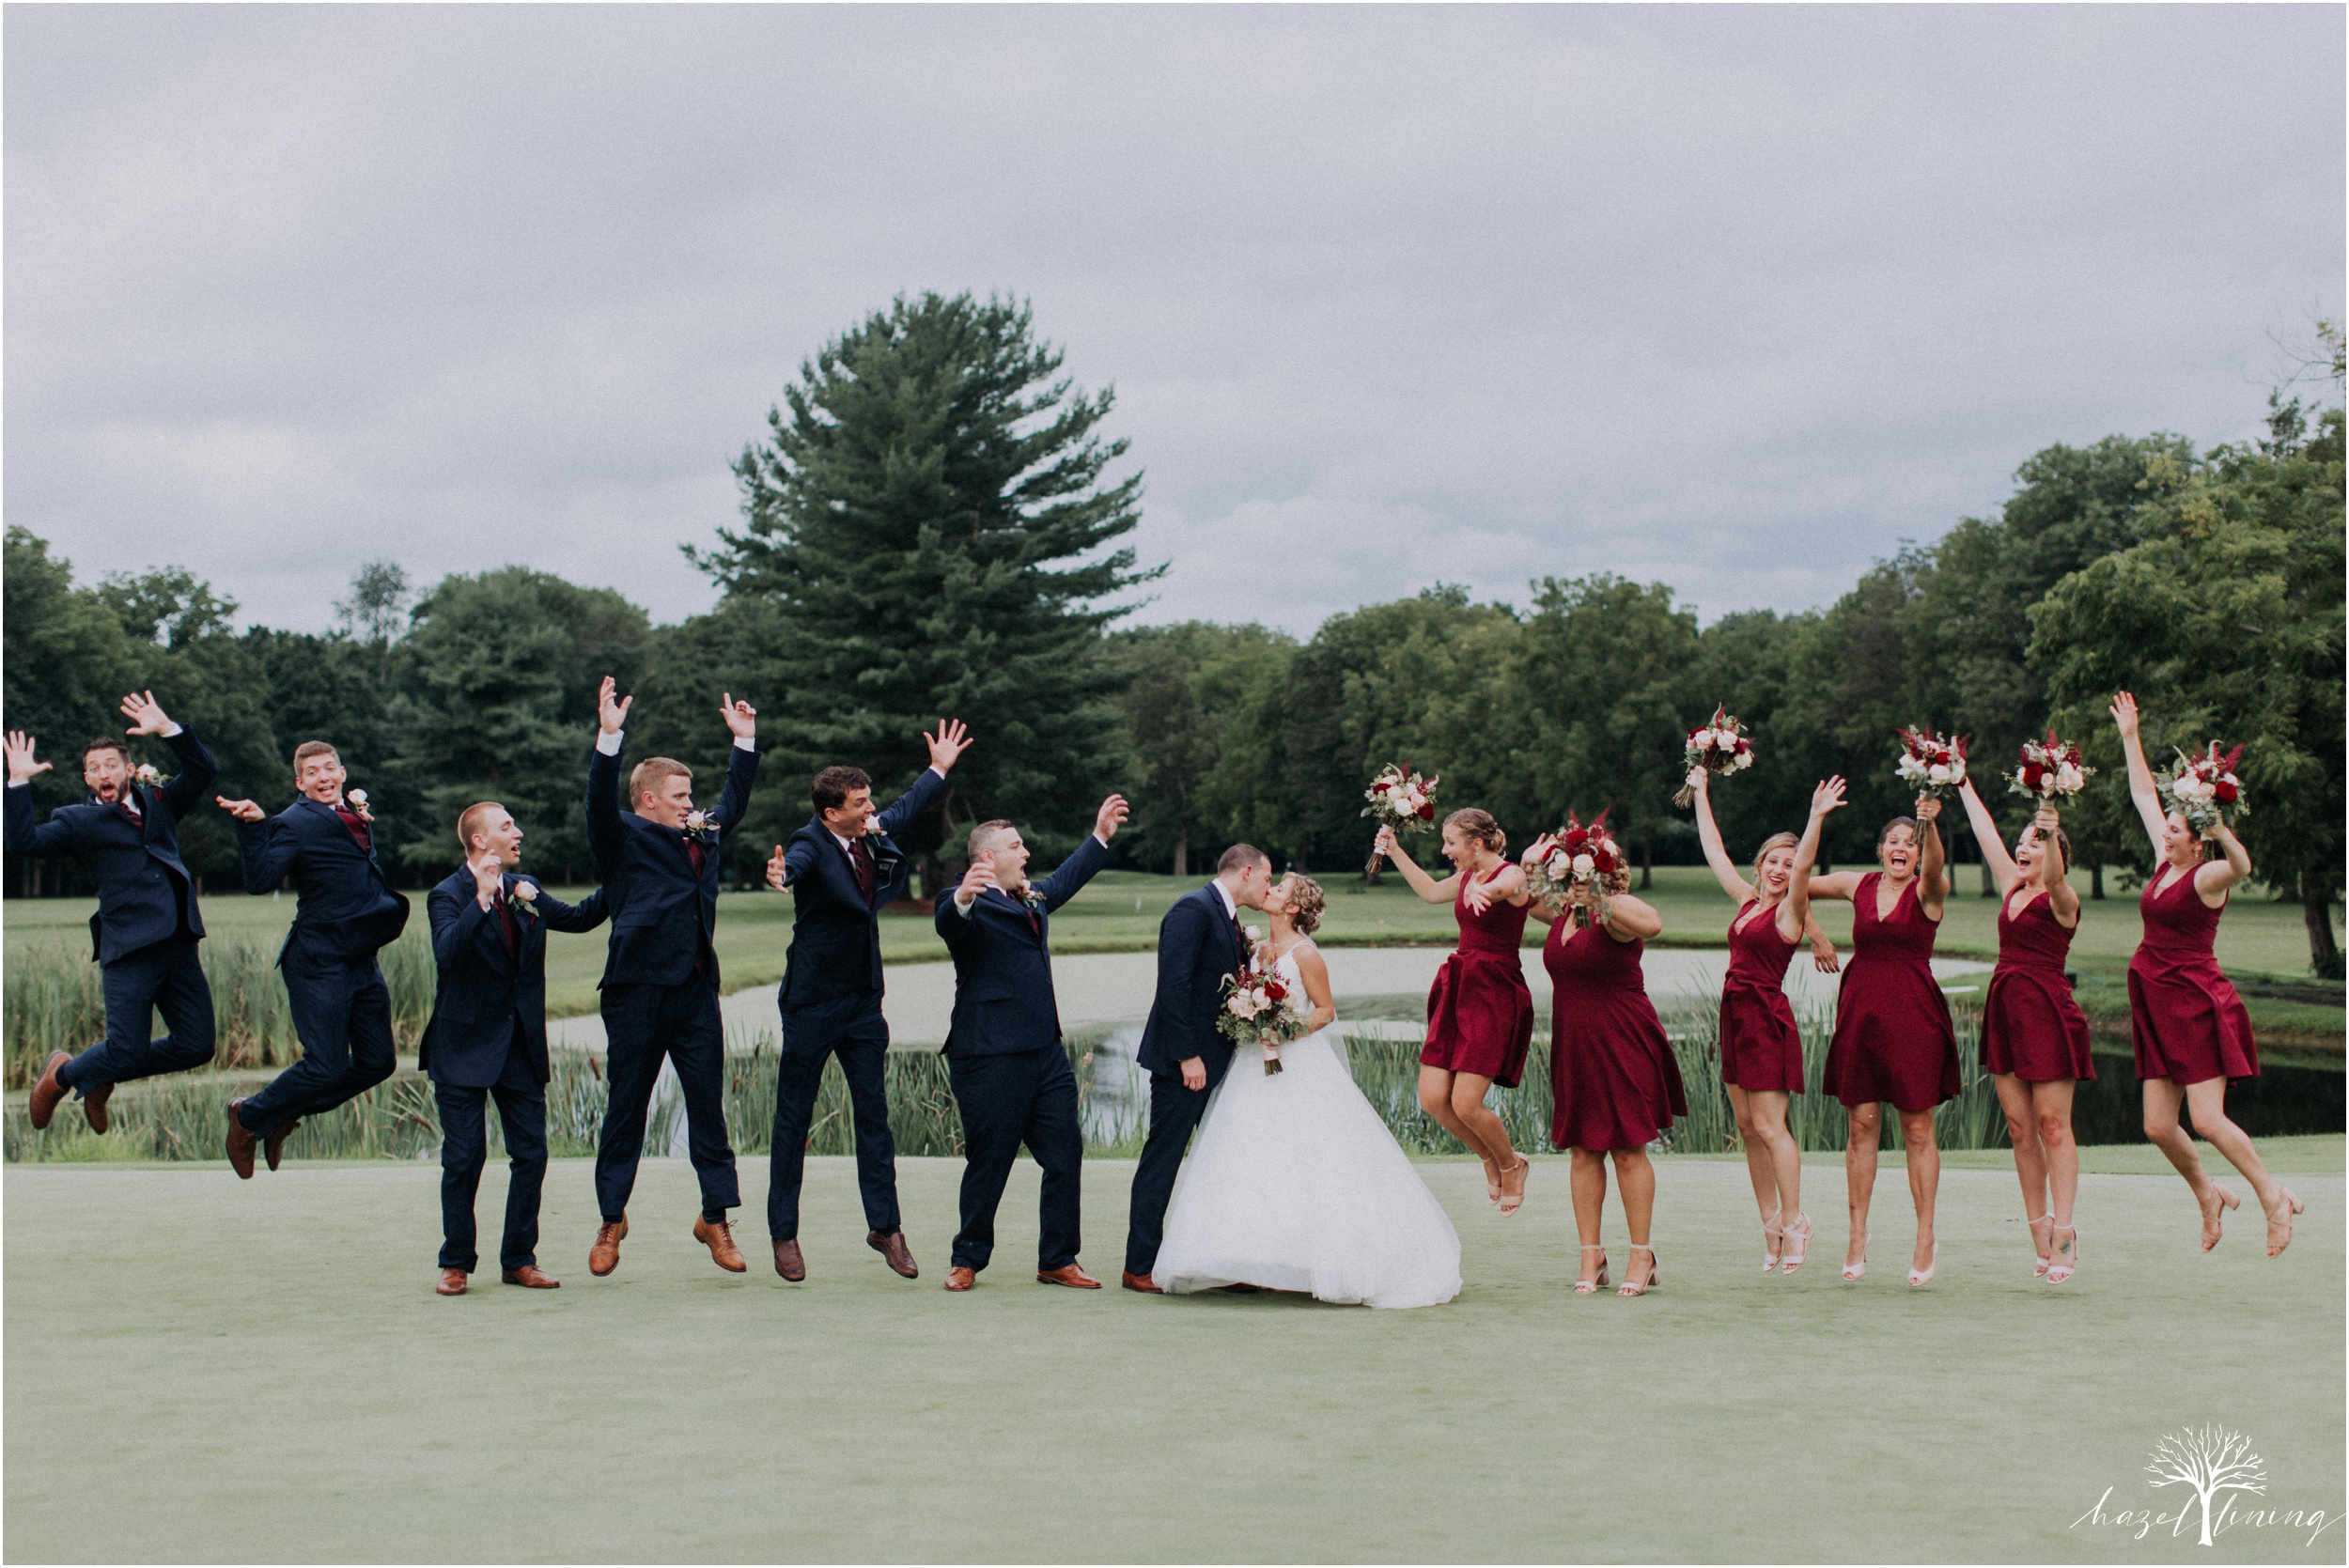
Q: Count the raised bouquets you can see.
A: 6